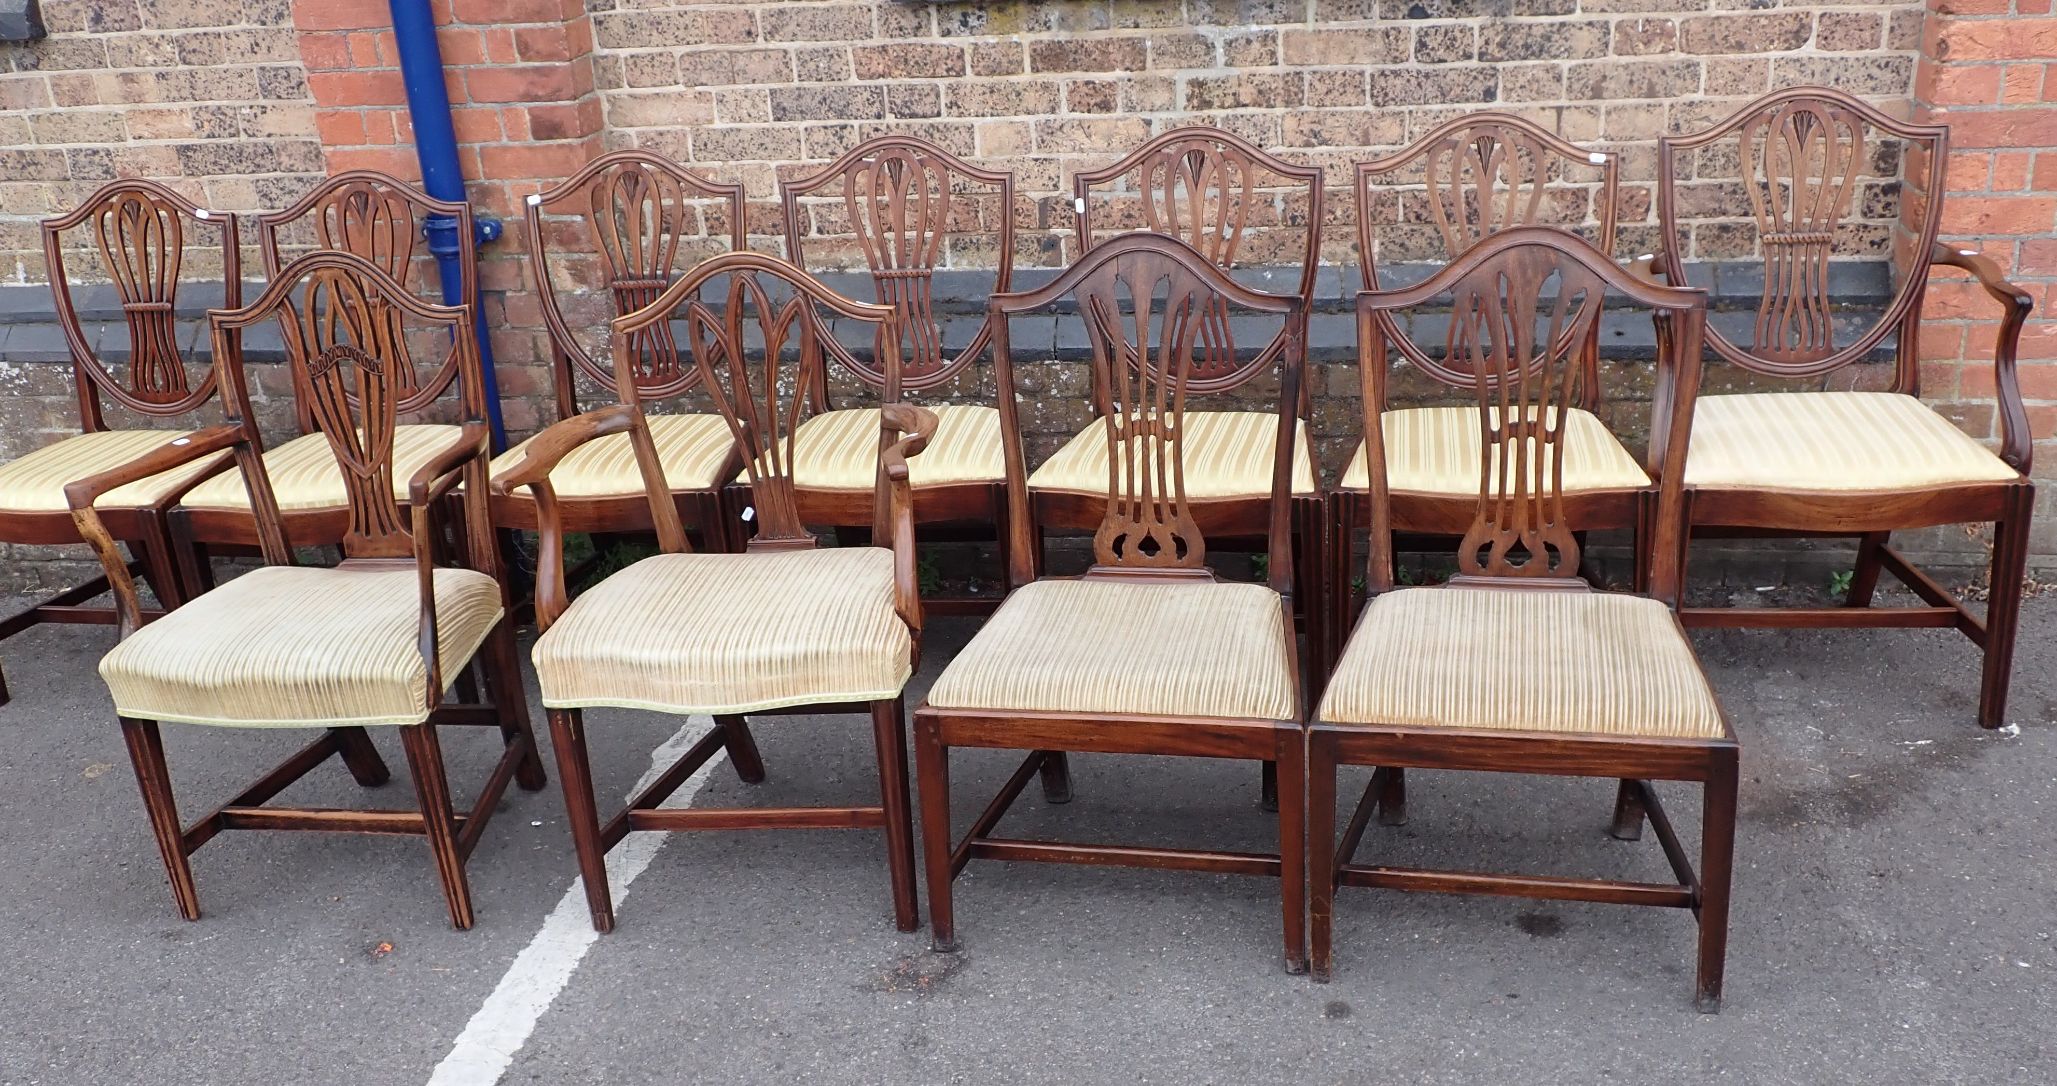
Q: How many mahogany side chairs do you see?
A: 8